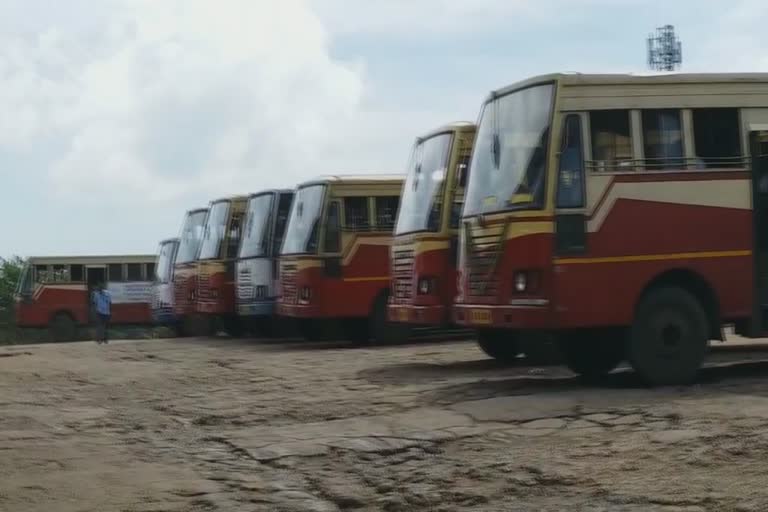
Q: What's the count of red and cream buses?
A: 6